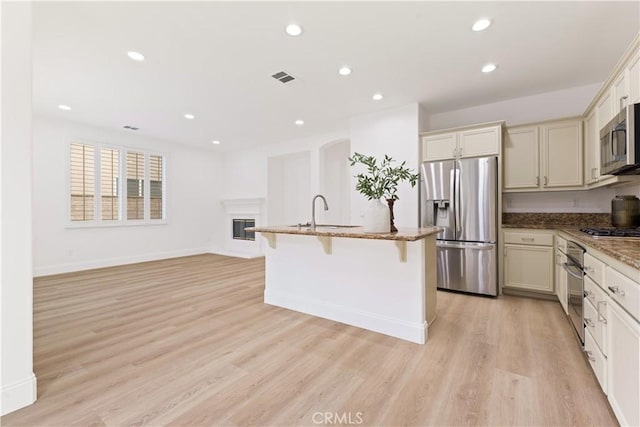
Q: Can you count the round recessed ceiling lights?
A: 10